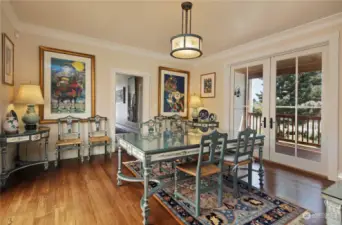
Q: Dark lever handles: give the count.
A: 2